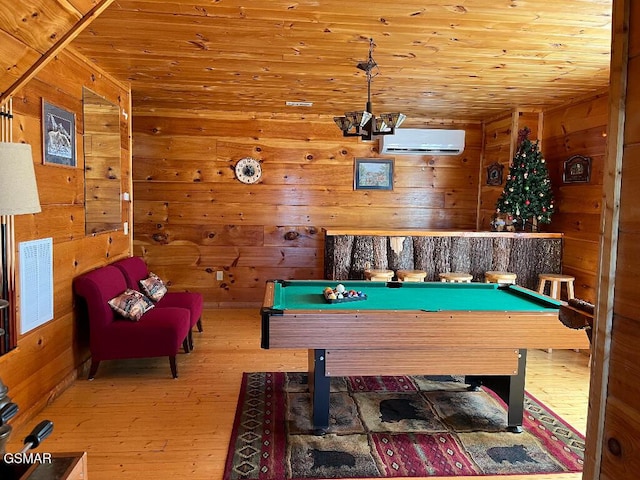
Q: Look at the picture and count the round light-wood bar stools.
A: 5